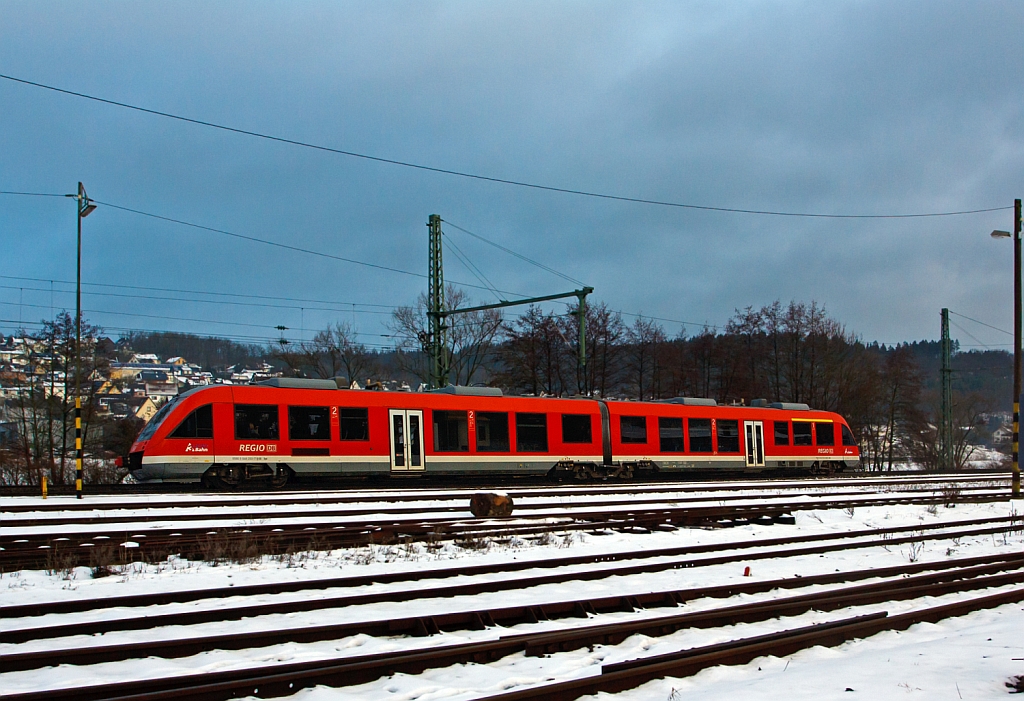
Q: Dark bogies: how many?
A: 3